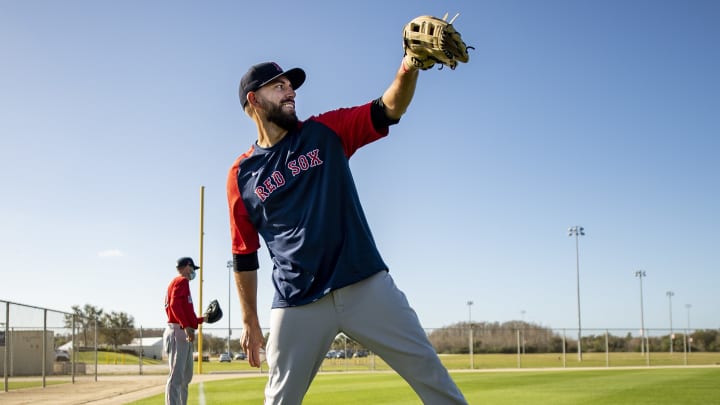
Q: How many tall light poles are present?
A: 7